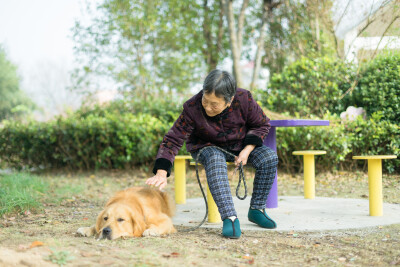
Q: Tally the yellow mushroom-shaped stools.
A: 4